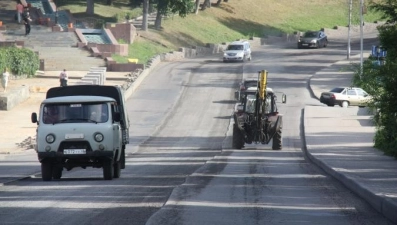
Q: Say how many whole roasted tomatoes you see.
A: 0